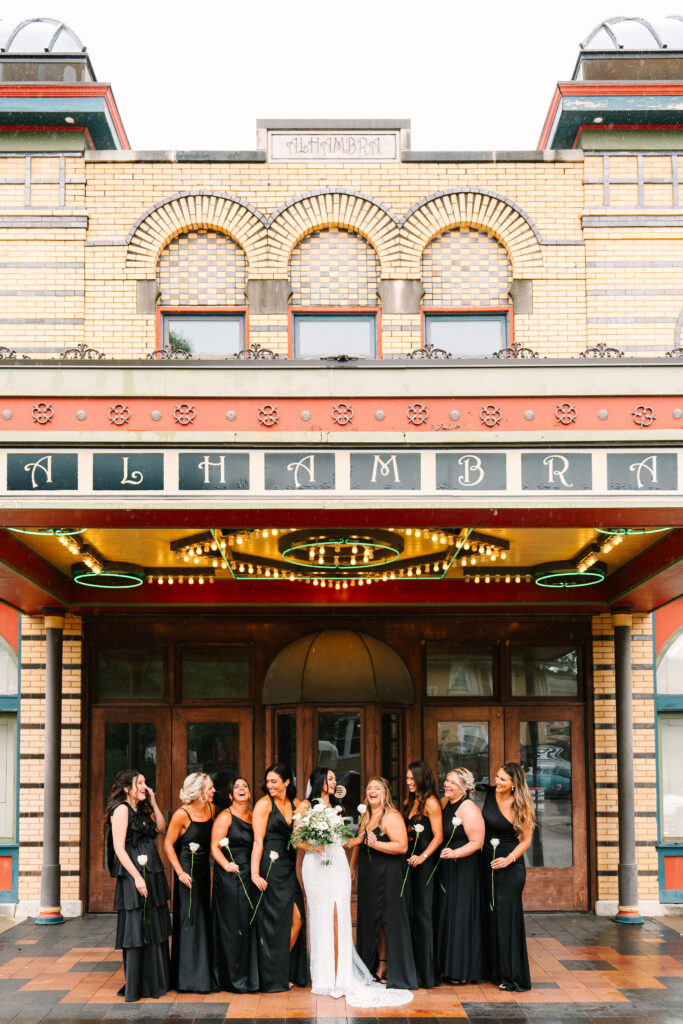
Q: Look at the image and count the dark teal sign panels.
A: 8